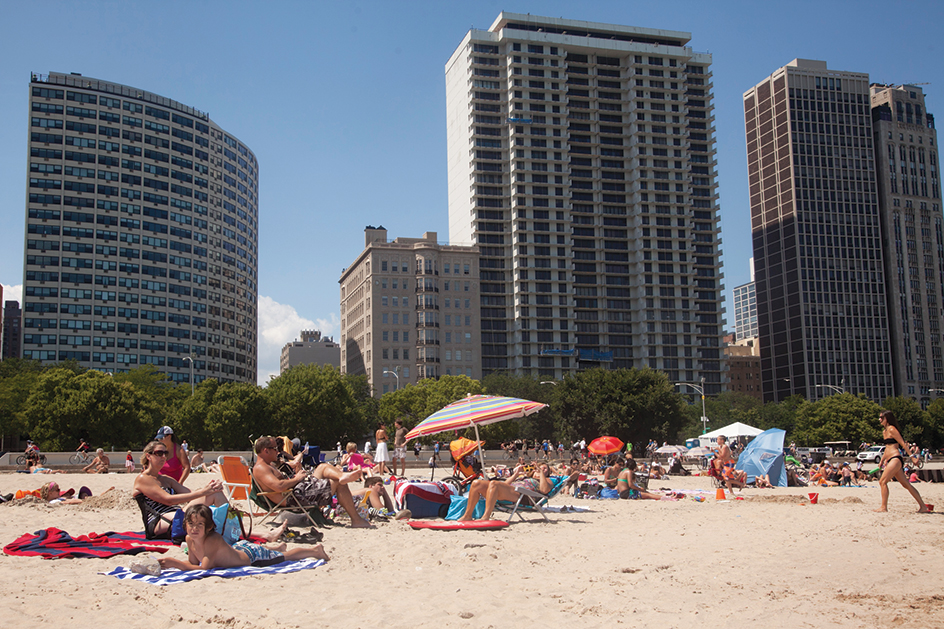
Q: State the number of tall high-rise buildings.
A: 4